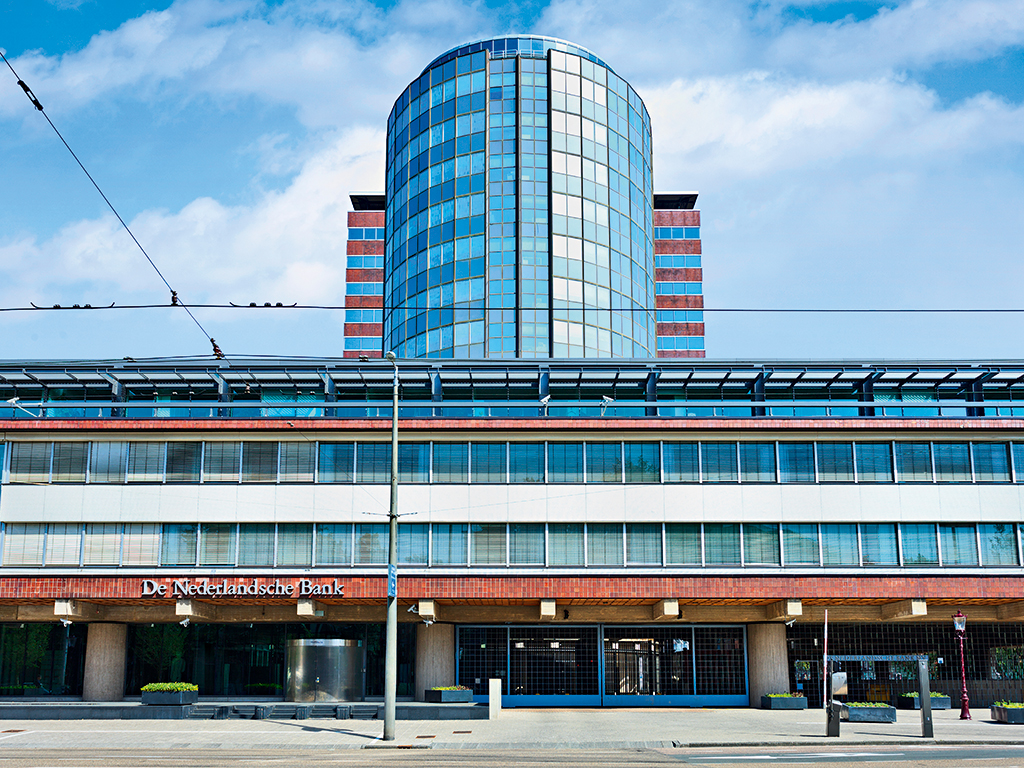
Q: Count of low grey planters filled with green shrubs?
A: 6